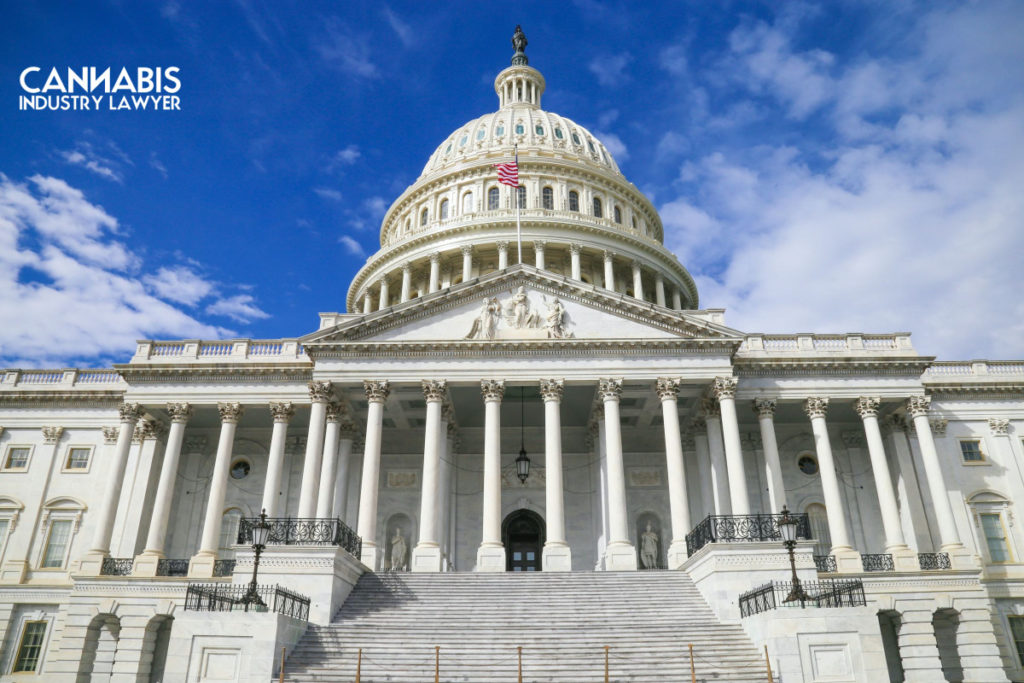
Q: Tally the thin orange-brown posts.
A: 7